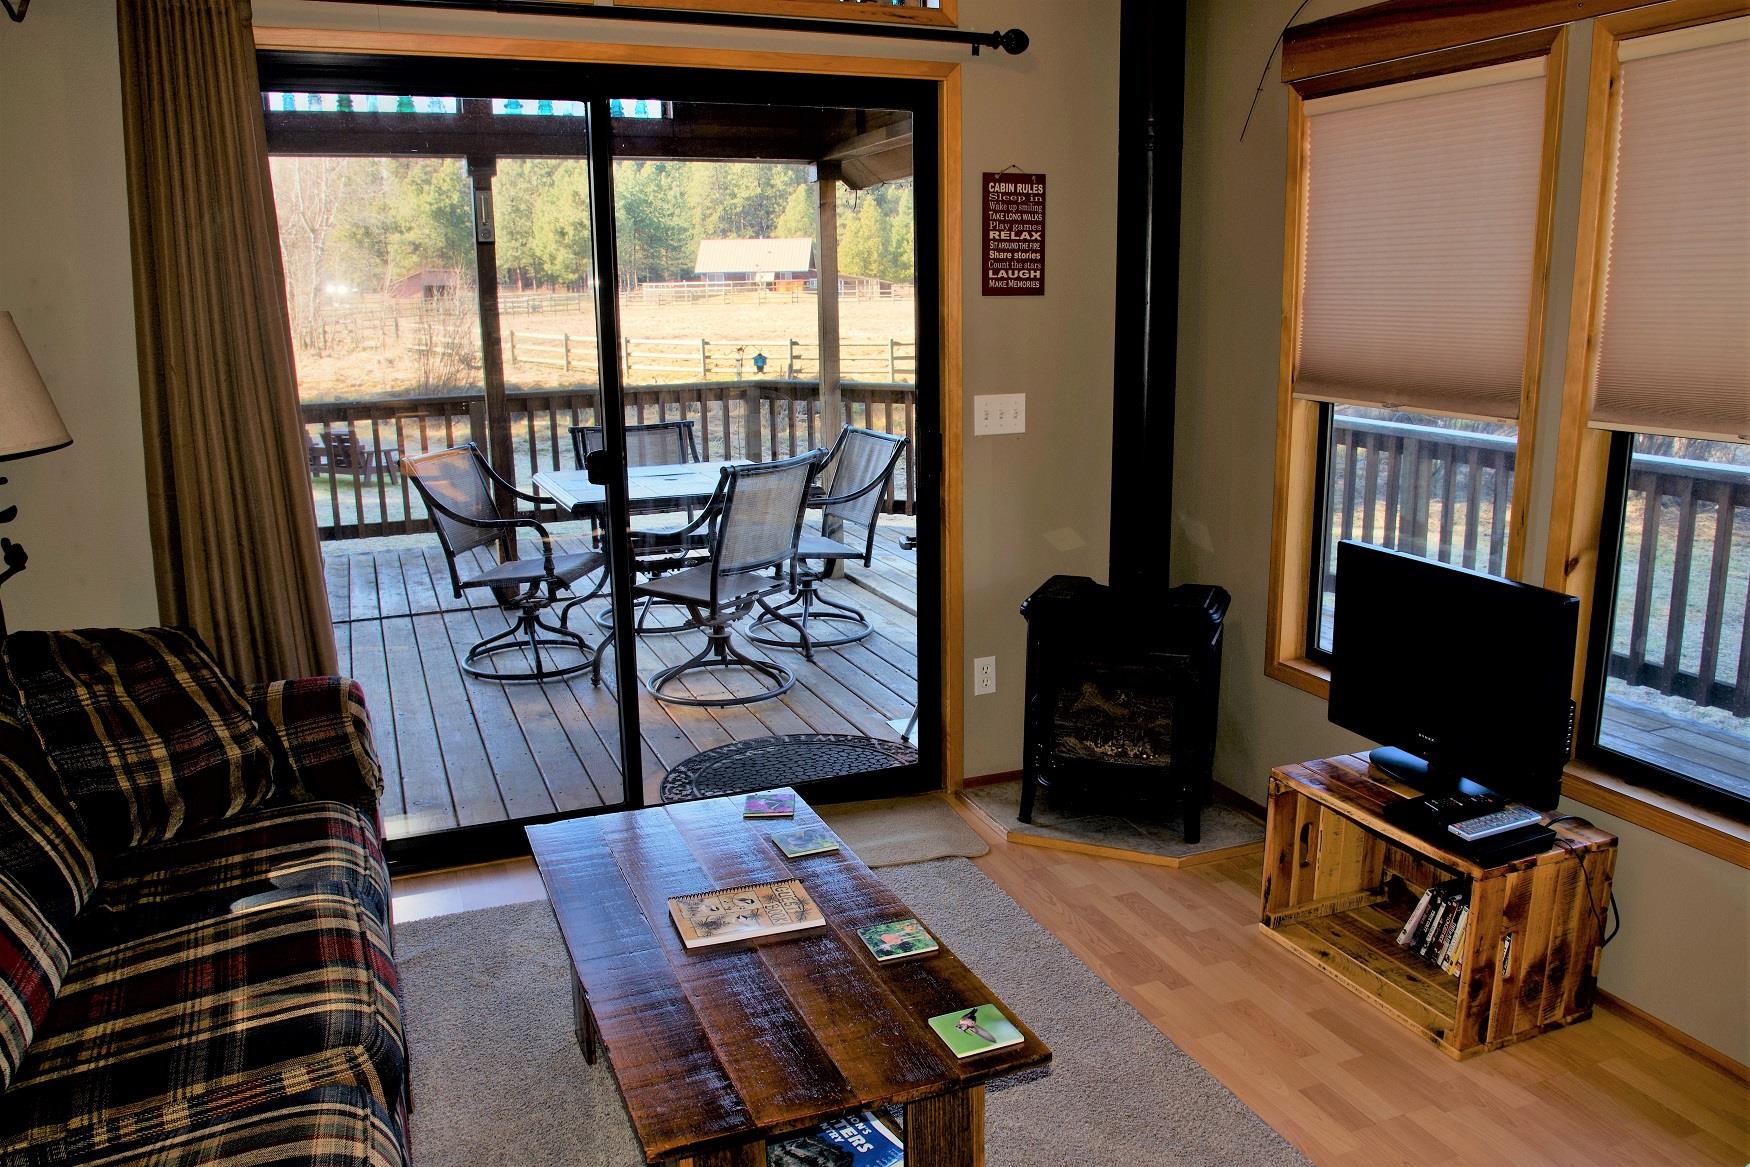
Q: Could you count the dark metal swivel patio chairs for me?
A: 4